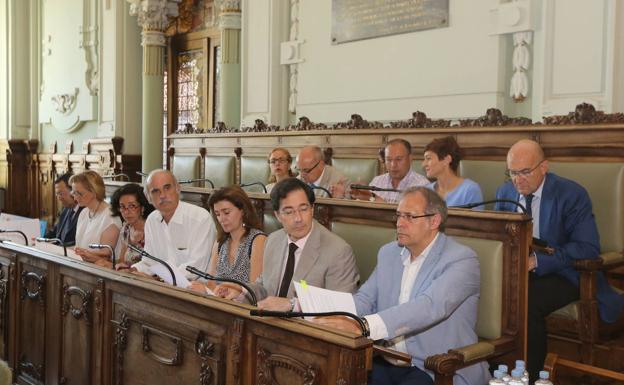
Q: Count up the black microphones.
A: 13